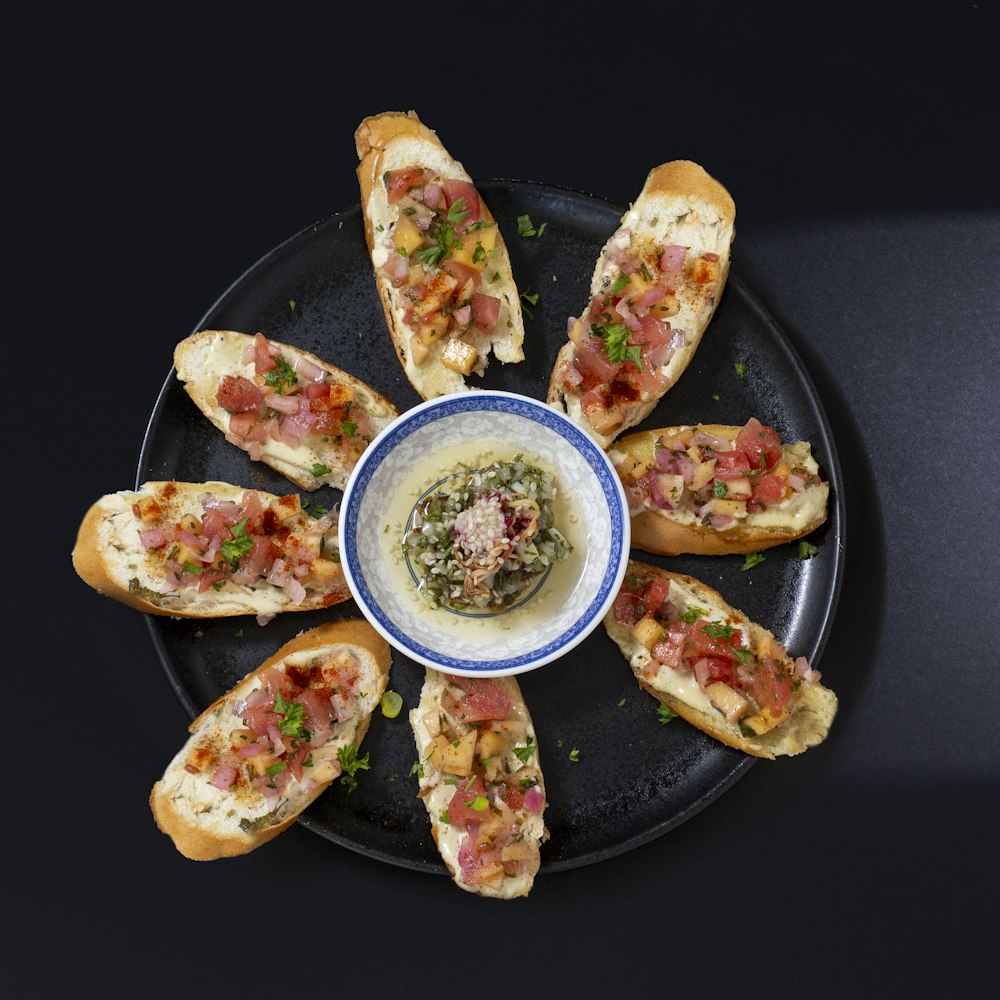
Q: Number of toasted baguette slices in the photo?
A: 8